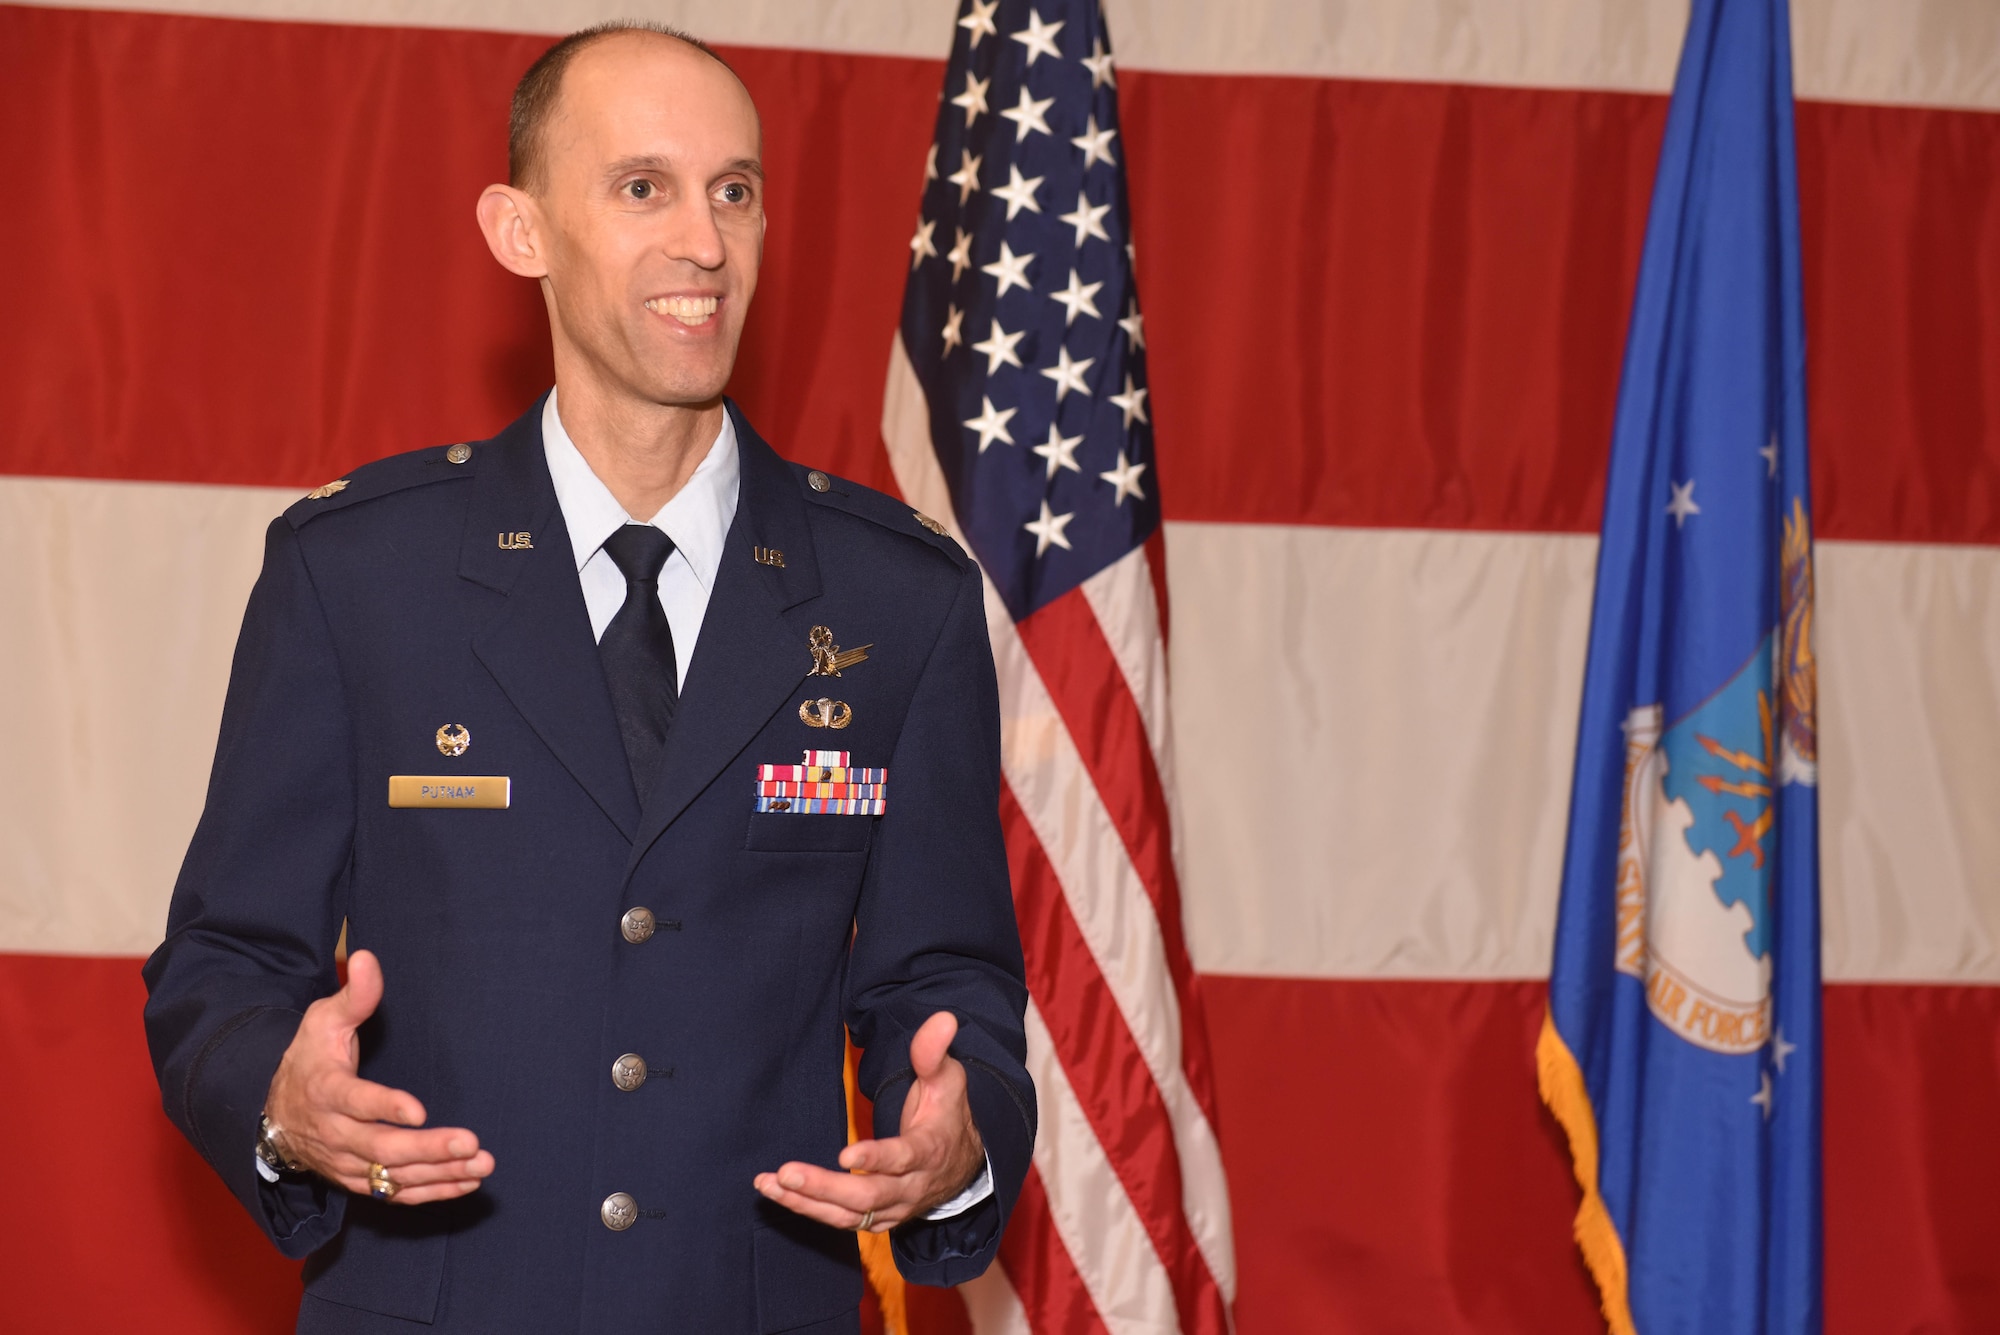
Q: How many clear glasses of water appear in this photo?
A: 0